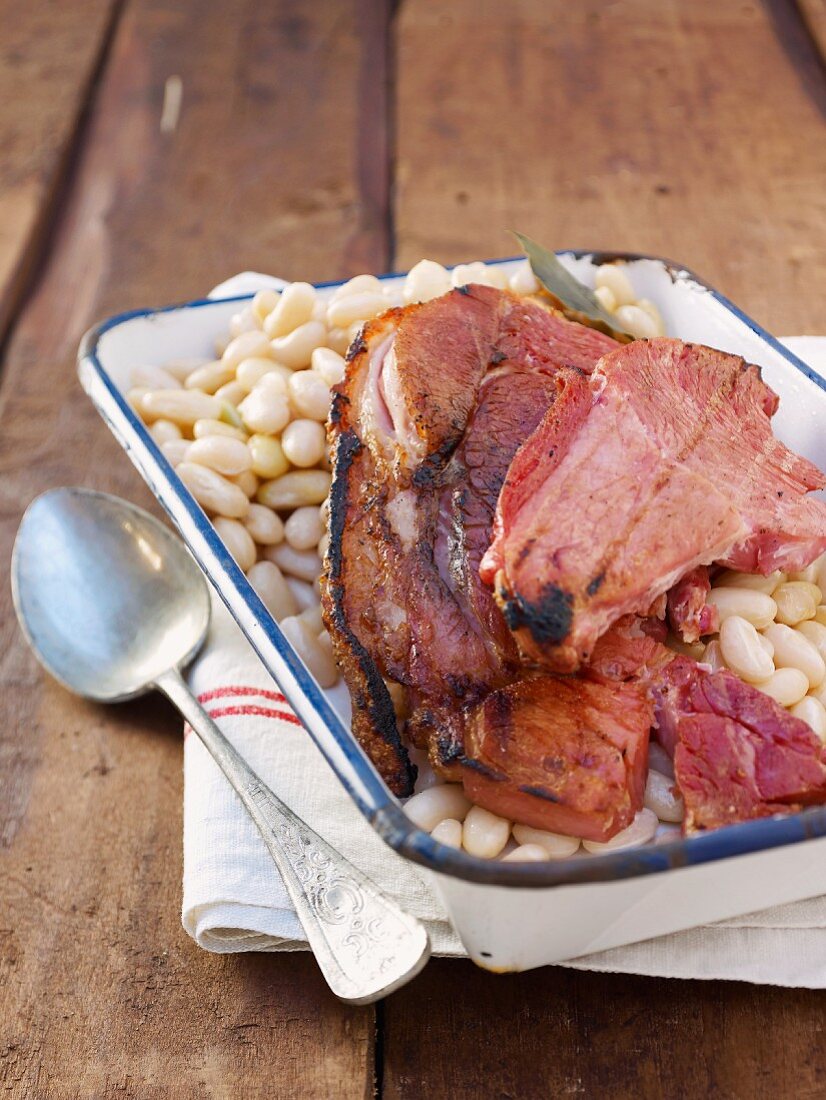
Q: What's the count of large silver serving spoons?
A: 1